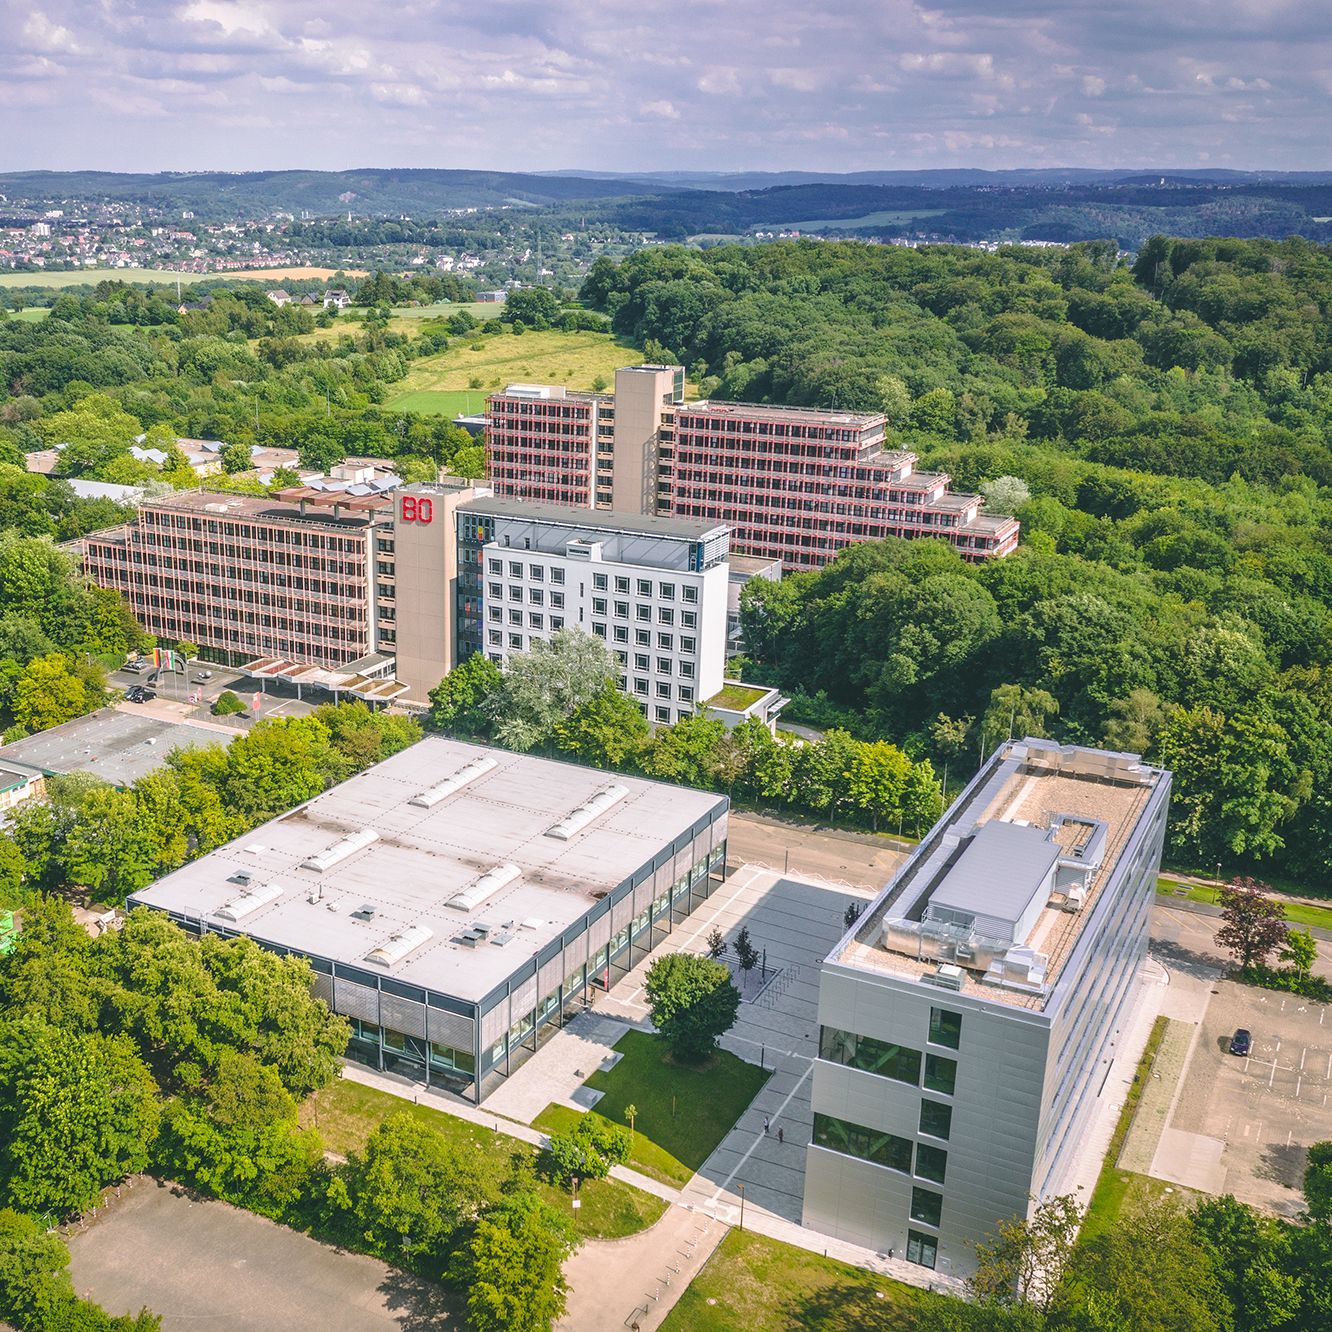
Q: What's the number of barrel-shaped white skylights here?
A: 6